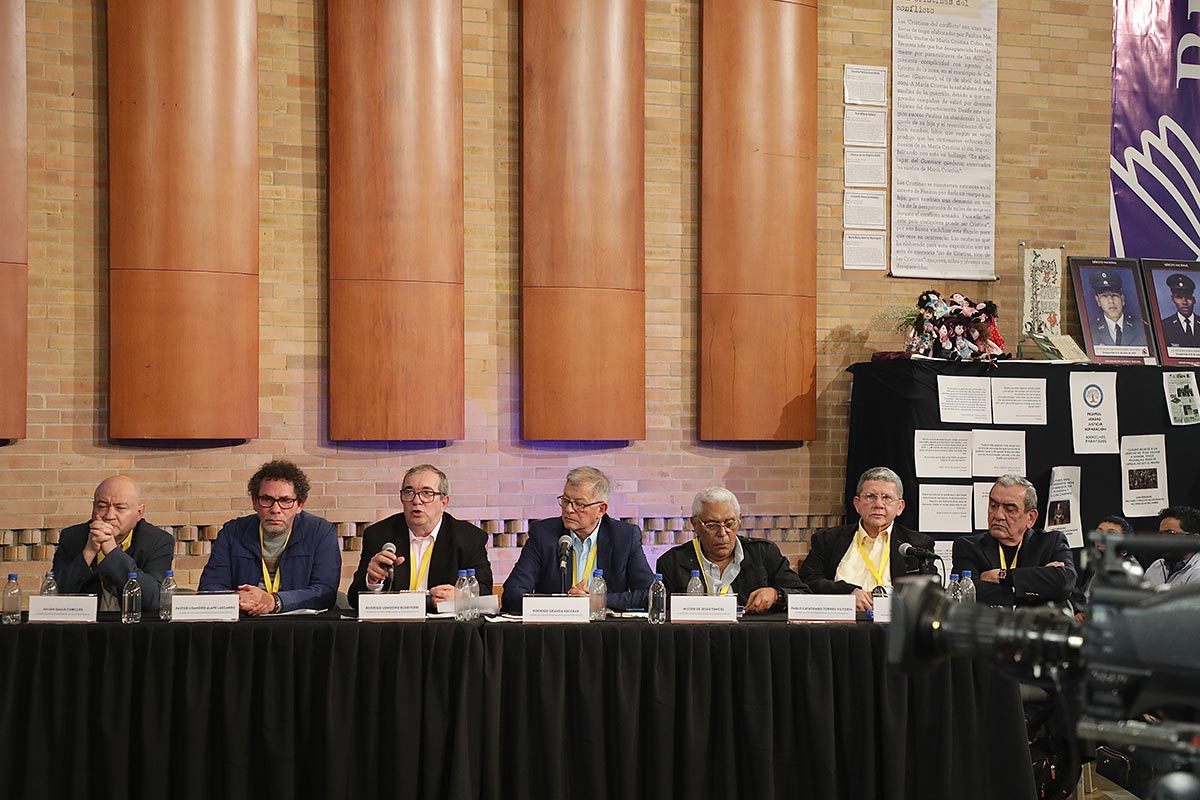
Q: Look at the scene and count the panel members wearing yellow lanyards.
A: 7